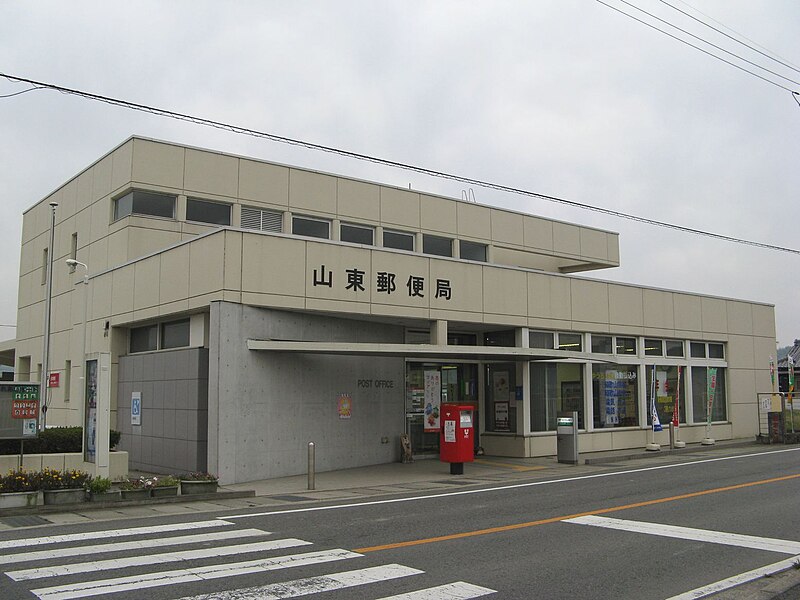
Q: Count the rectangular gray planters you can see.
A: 6